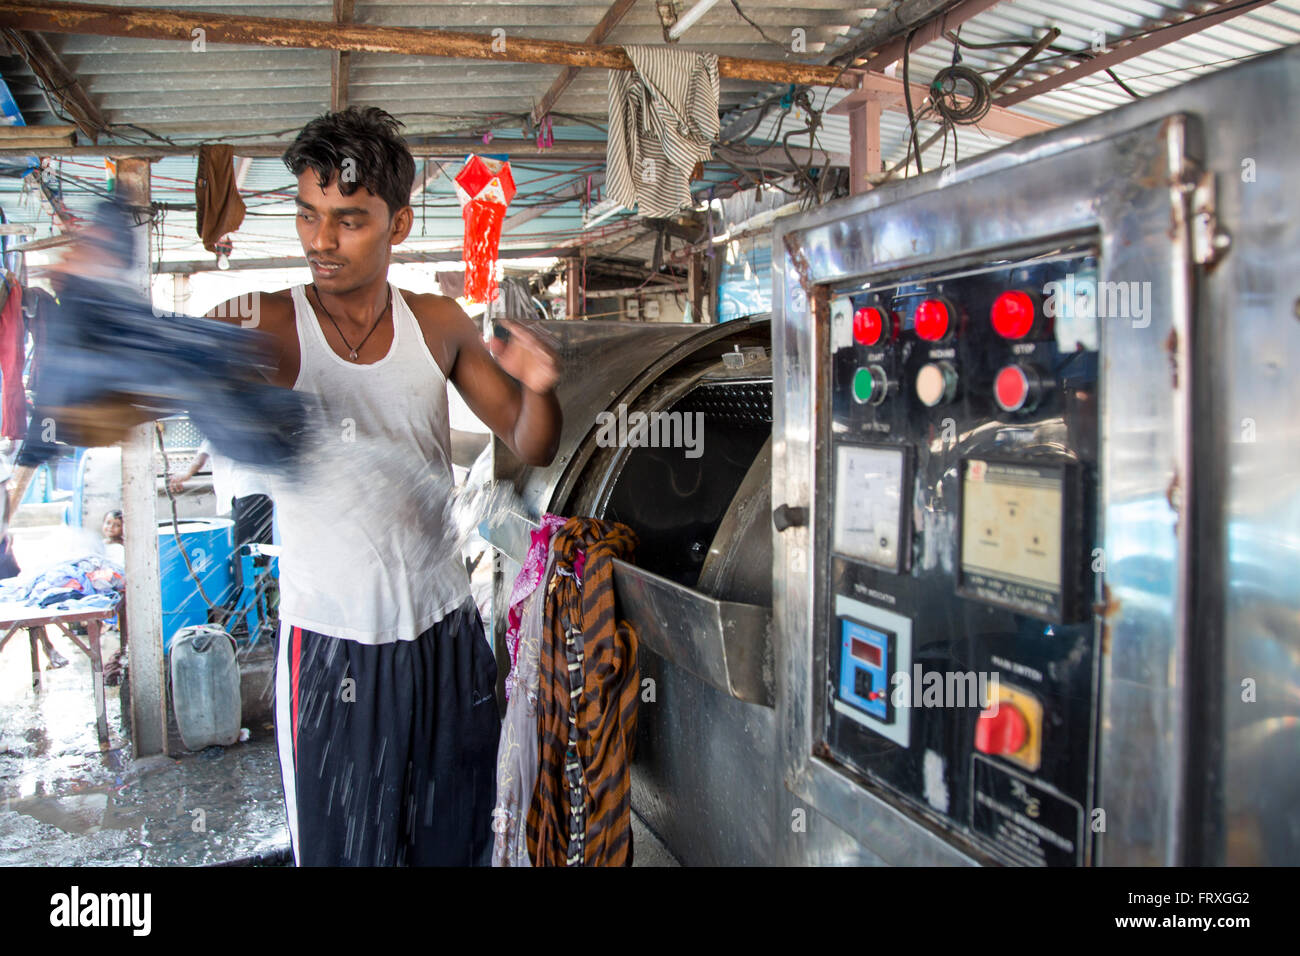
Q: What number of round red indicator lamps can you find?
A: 3